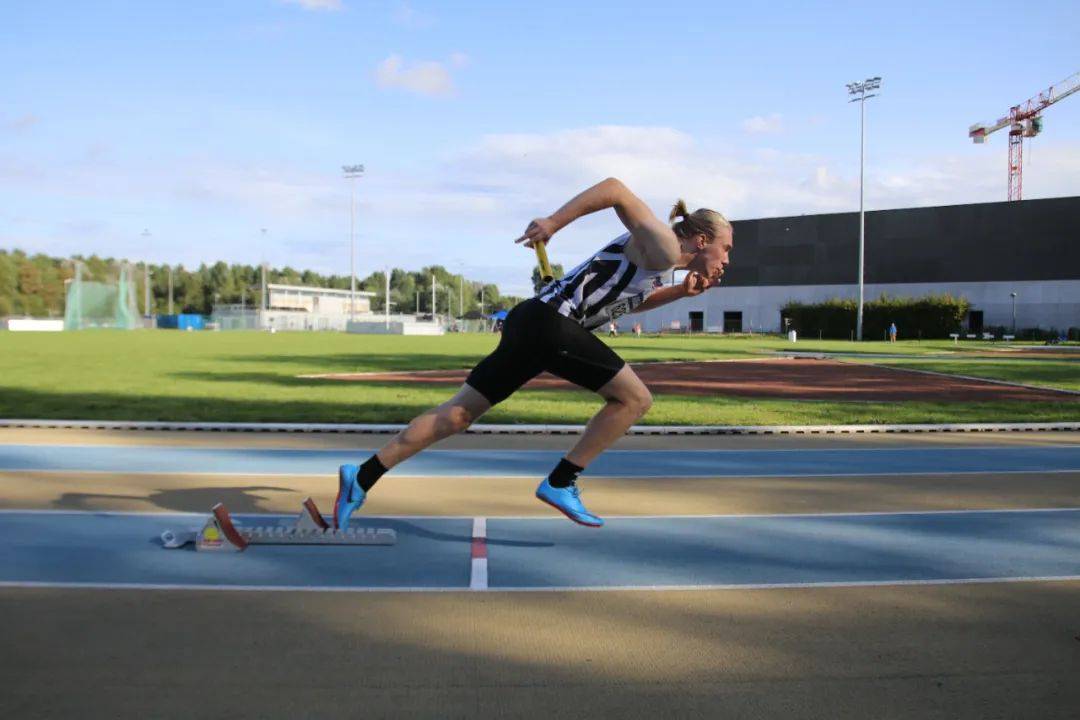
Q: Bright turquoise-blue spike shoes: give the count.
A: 2